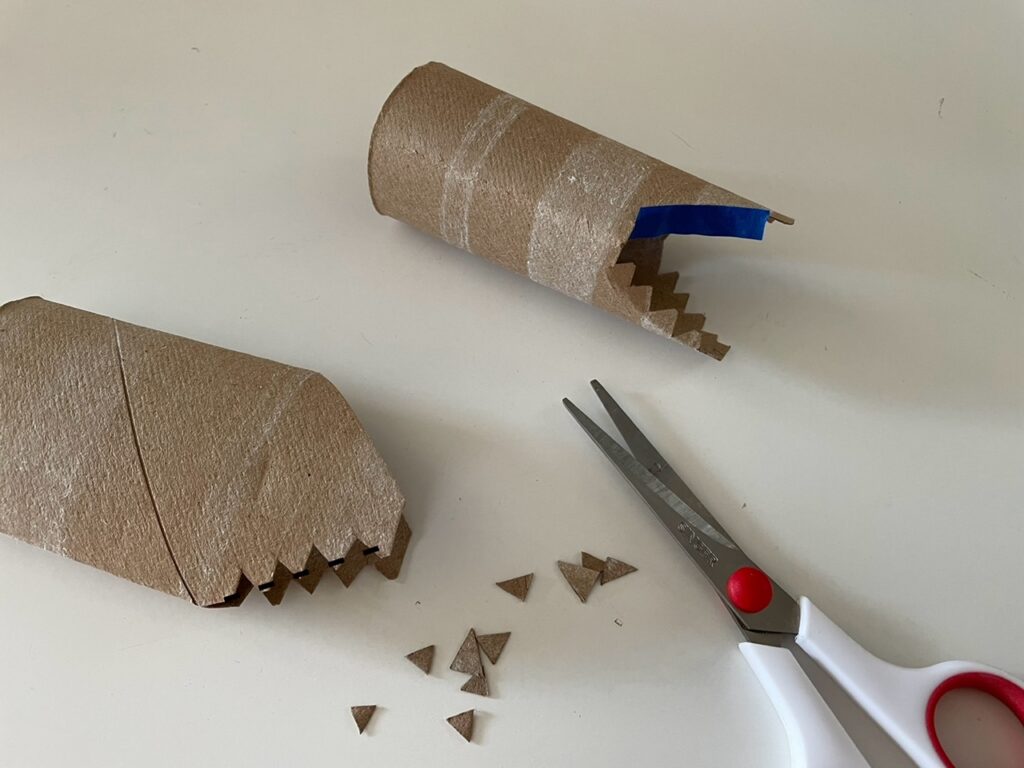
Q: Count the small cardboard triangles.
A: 10